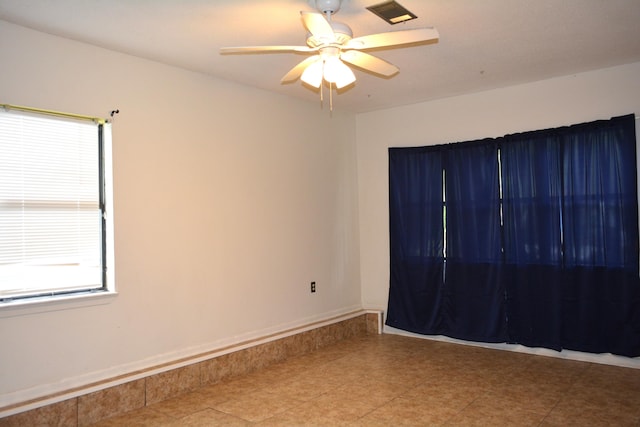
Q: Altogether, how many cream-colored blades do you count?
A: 5